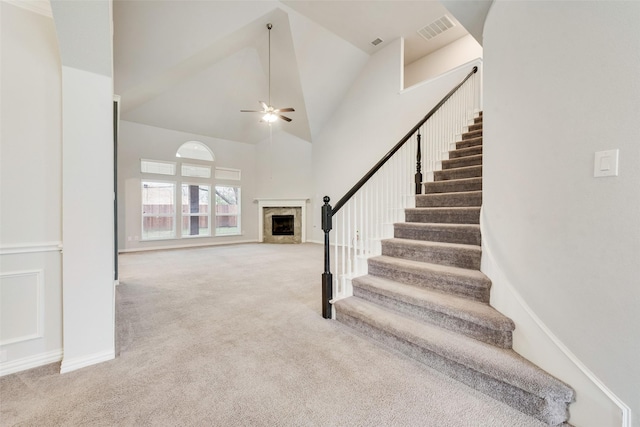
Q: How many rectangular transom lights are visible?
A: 3